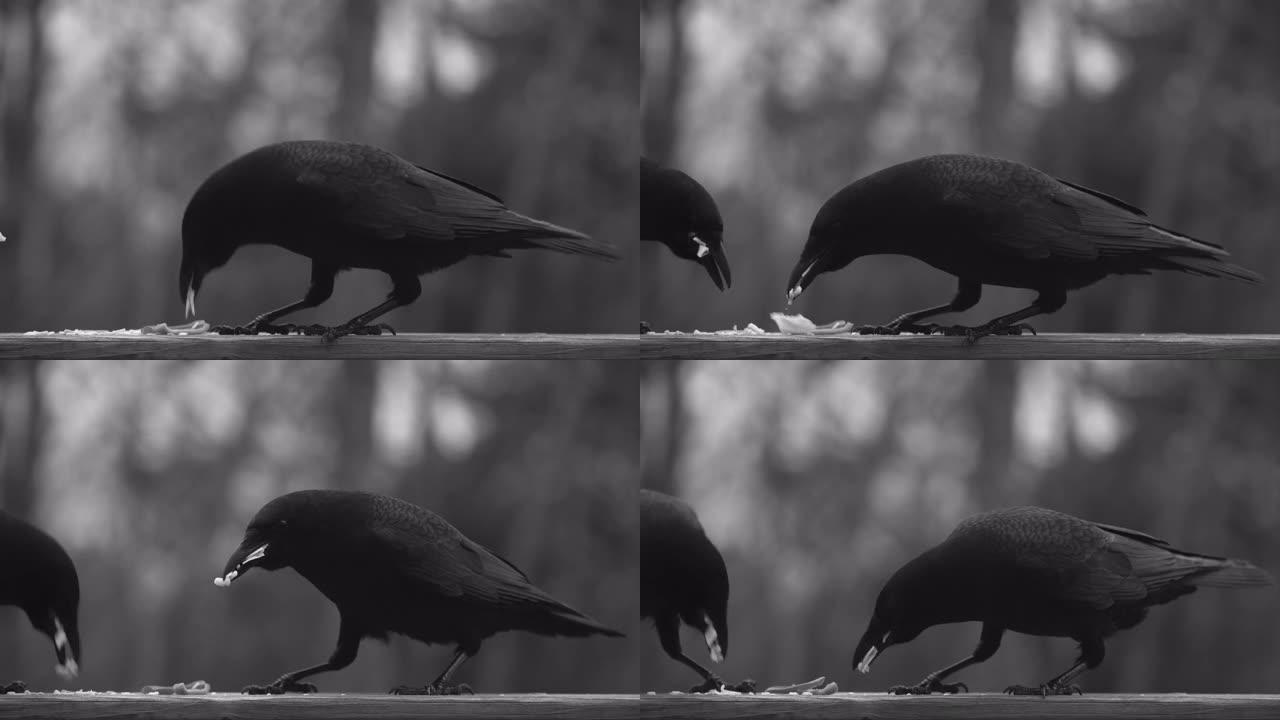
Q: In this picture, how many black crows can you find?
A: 7